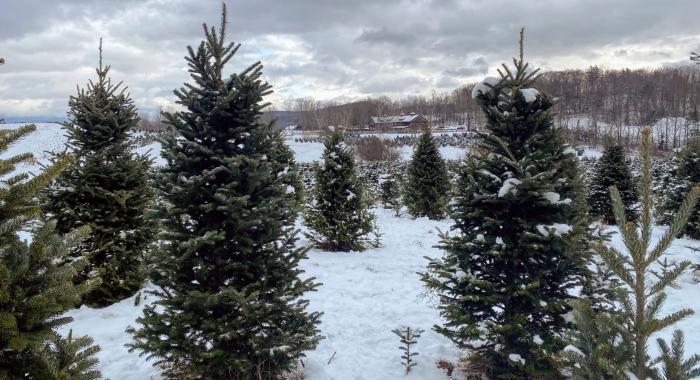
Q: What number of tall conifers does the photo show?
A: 3